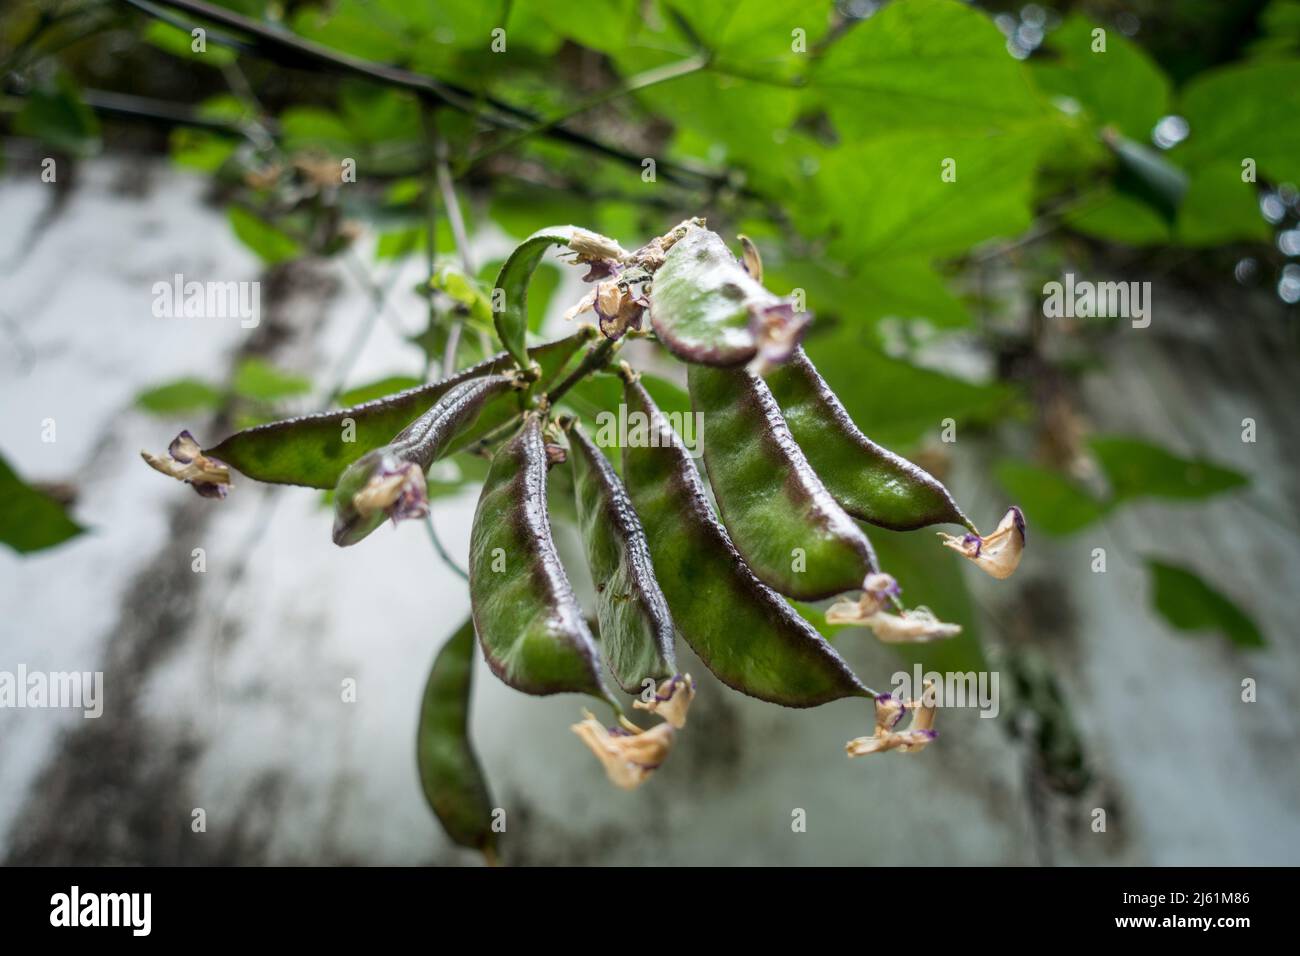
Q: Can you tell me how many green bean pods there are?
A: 10